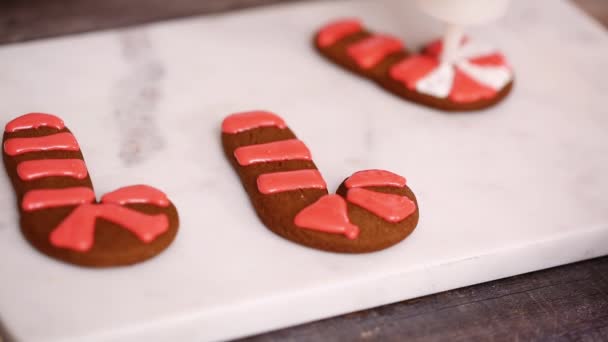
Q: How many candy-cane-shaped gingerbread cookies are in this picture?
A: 3